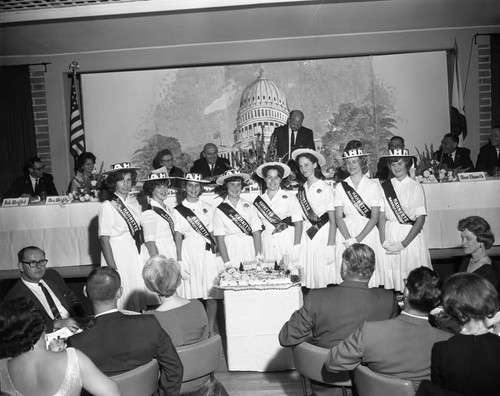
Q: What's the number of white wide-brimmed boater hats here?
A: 8